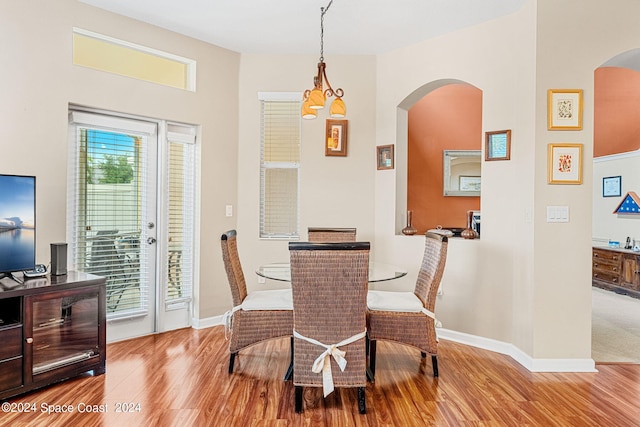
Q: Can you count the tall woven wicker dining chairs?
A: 4